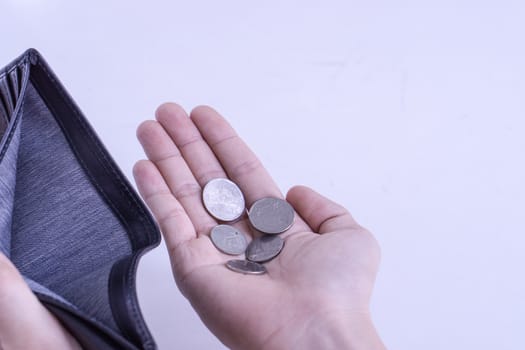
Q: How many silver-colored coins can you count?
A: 5